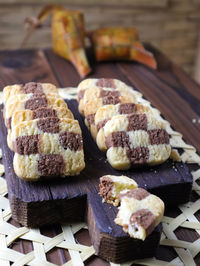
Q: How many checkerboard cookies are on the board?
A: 11